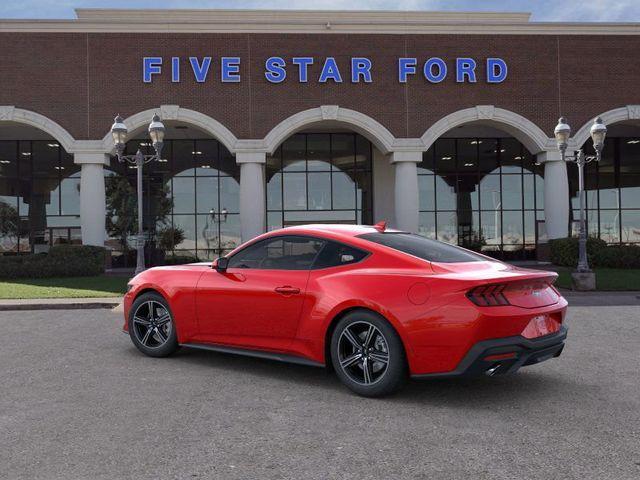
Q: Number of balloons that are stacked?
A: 0